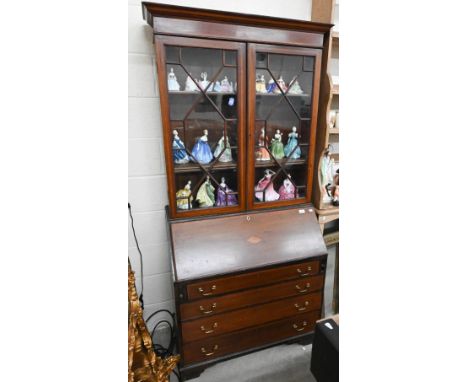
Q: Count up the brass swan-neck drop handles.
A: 8